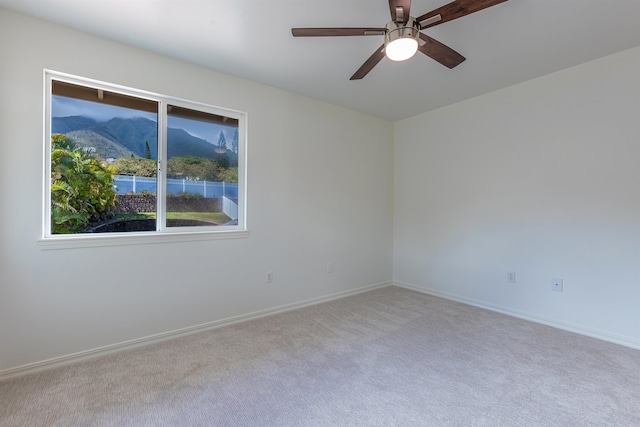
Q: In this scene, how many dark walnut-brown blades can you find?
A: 5